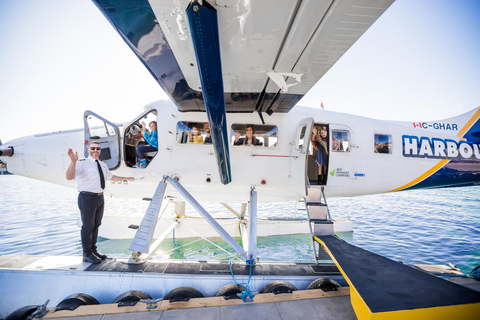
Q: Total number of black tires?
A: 7